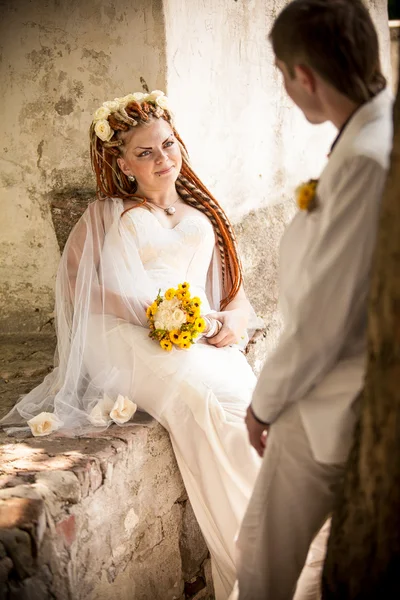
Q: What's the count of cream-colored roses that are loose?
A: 3